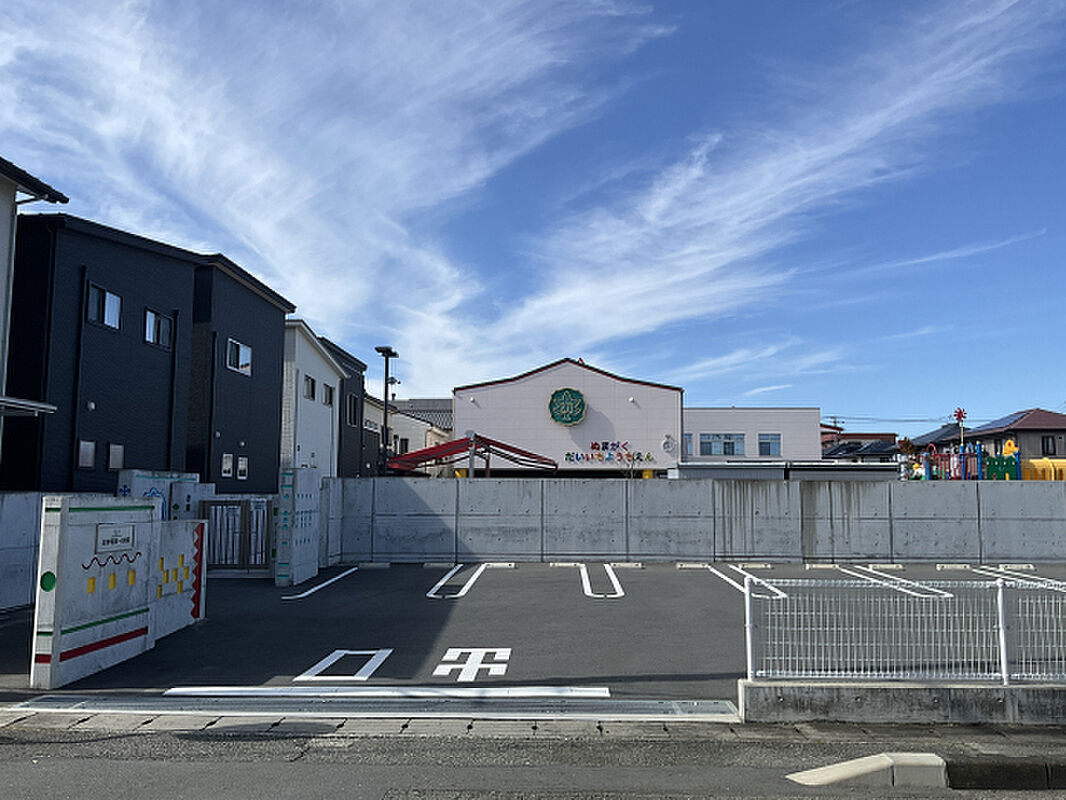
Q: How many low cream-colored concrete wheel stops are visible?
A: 11